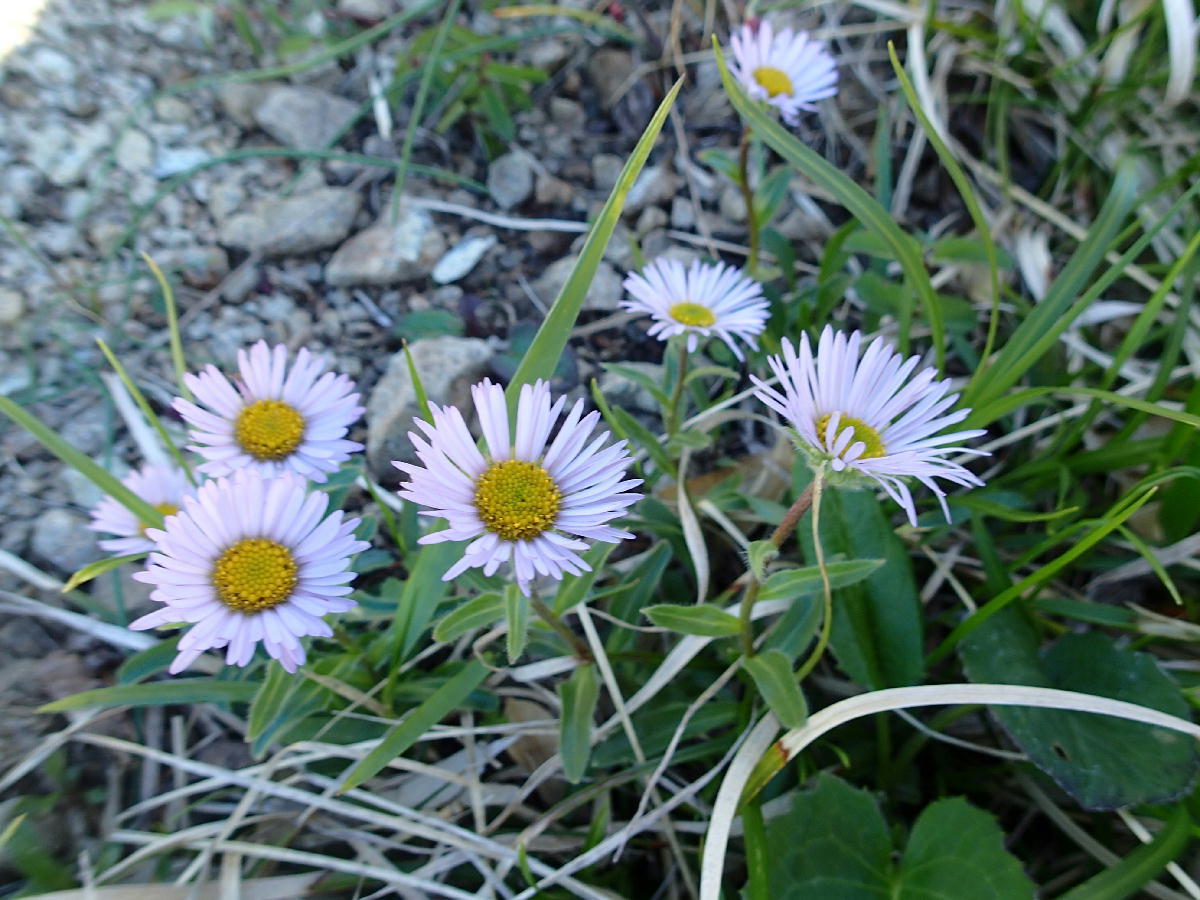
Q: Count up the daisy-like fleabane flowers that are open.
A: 7